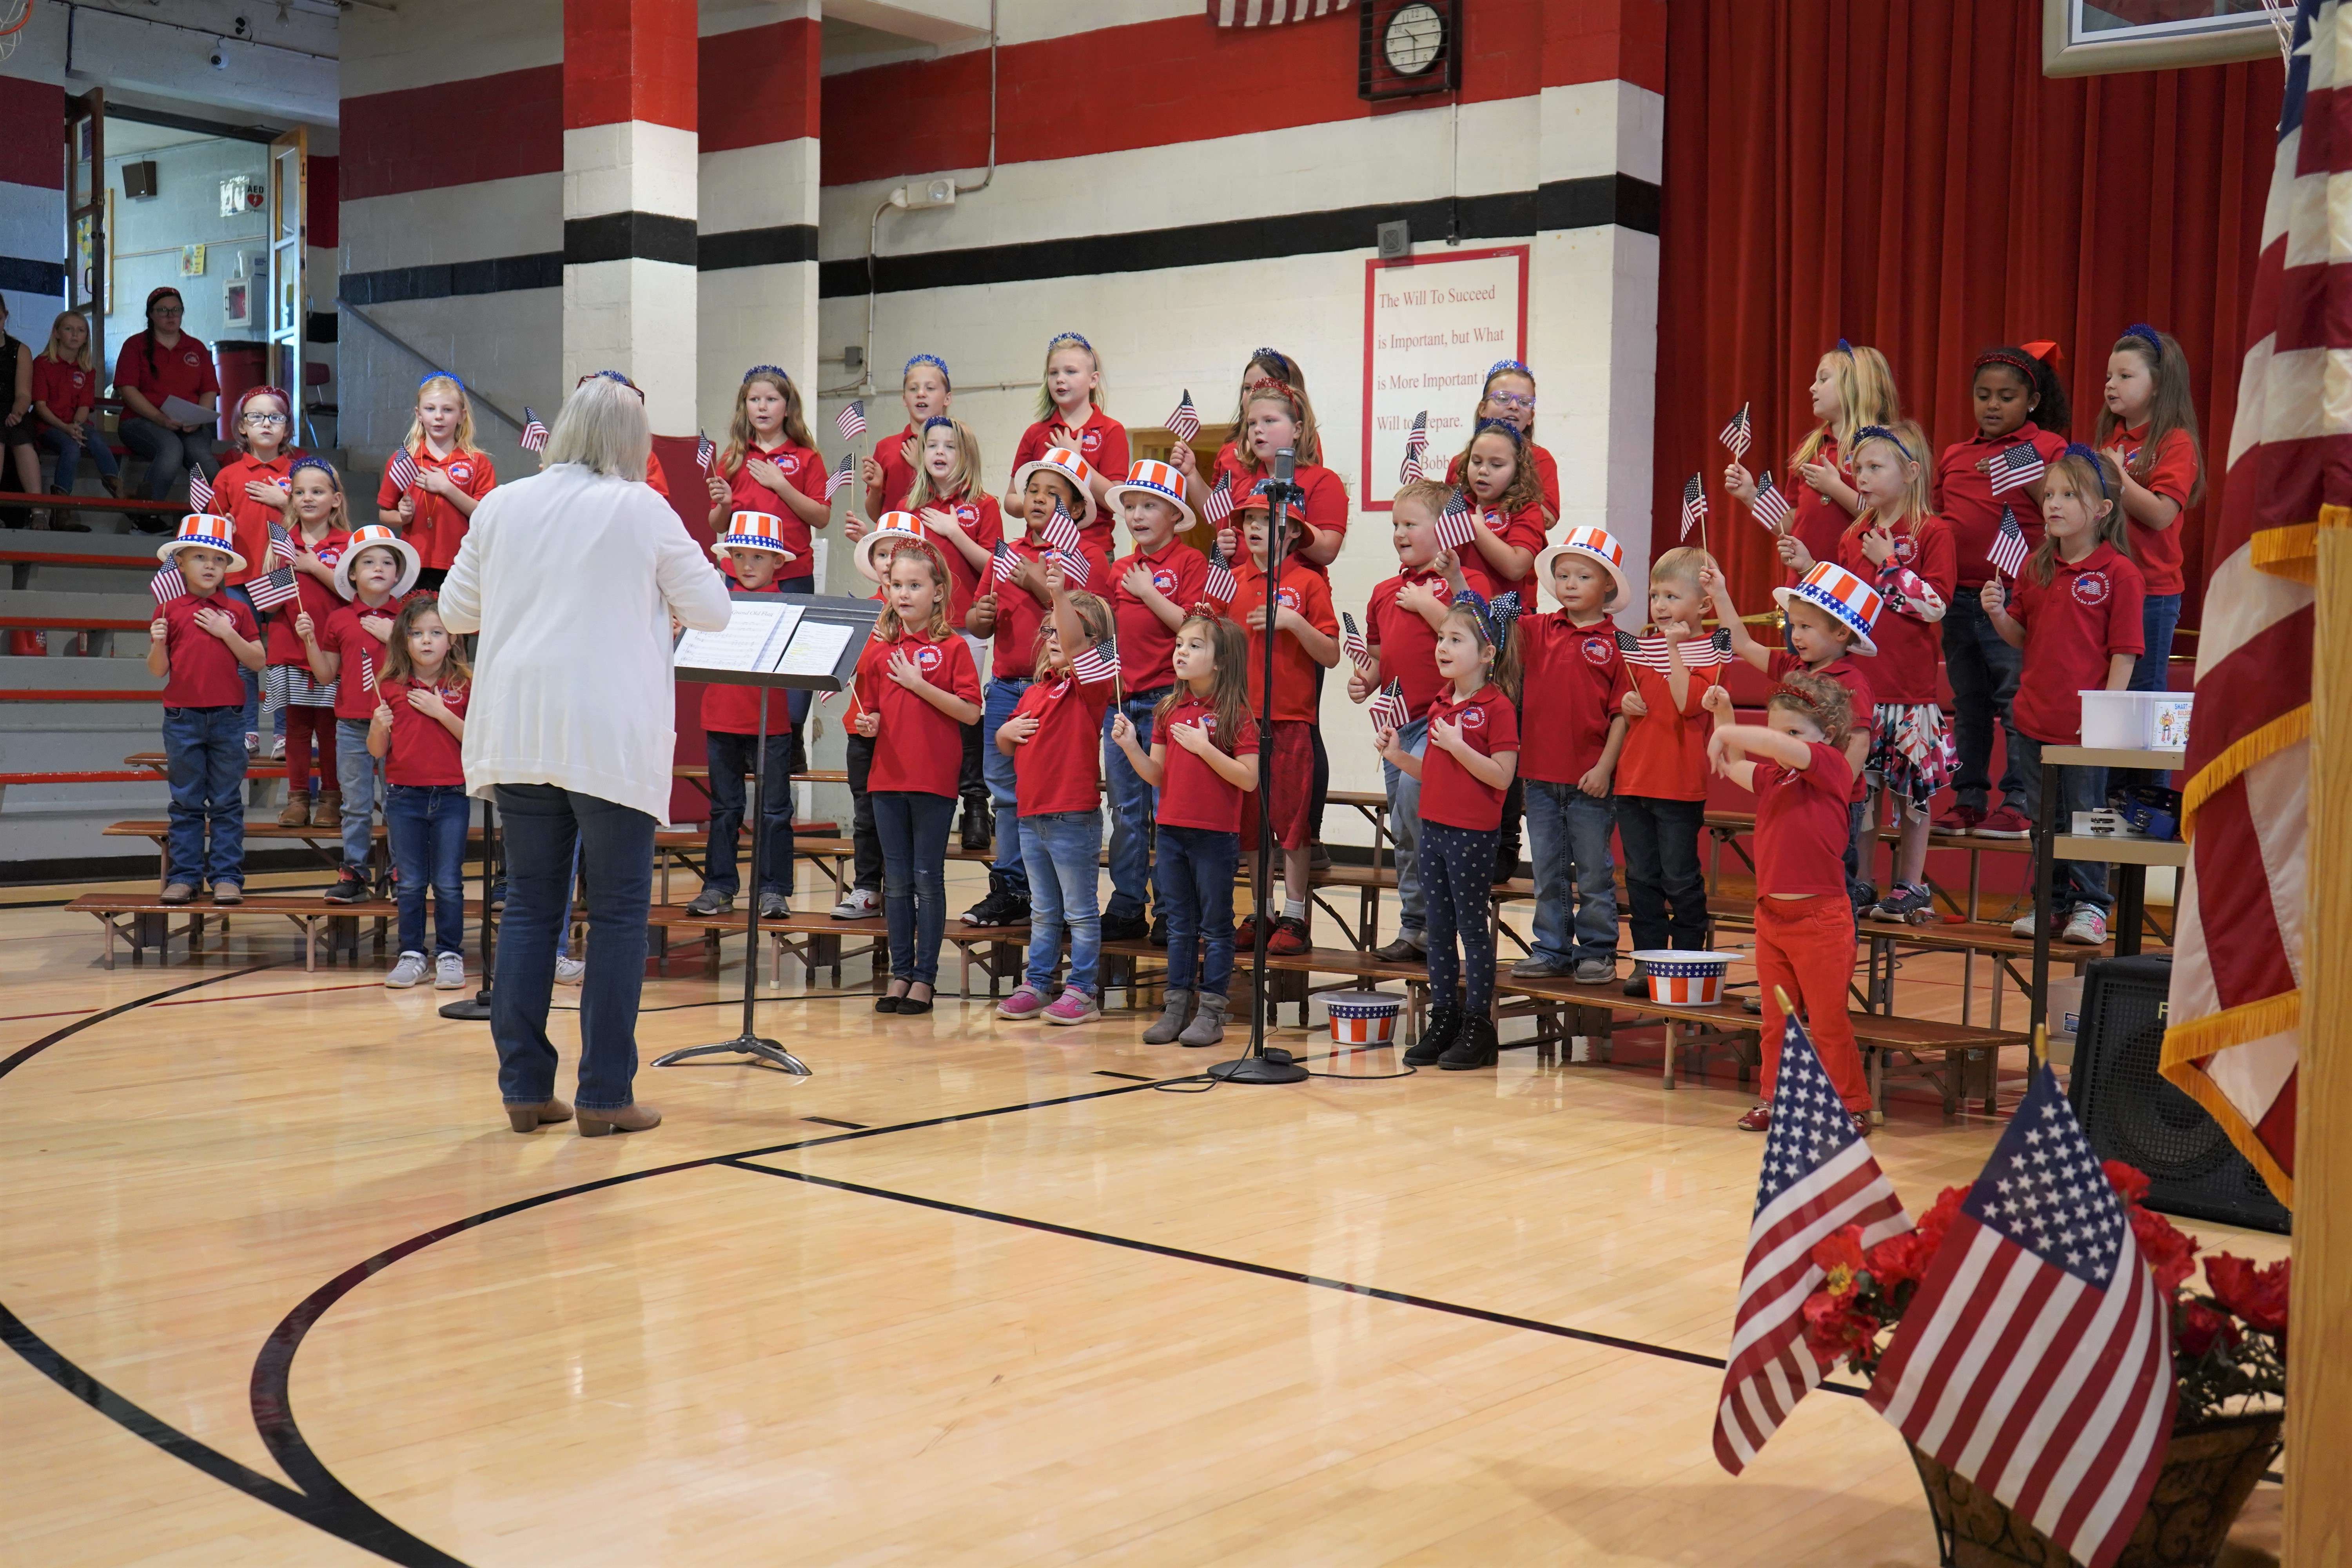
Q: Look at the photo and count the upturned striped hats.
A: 2